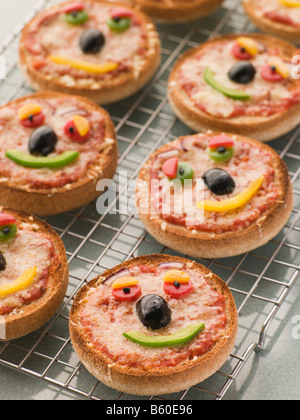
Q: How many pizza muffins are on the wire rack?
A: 8